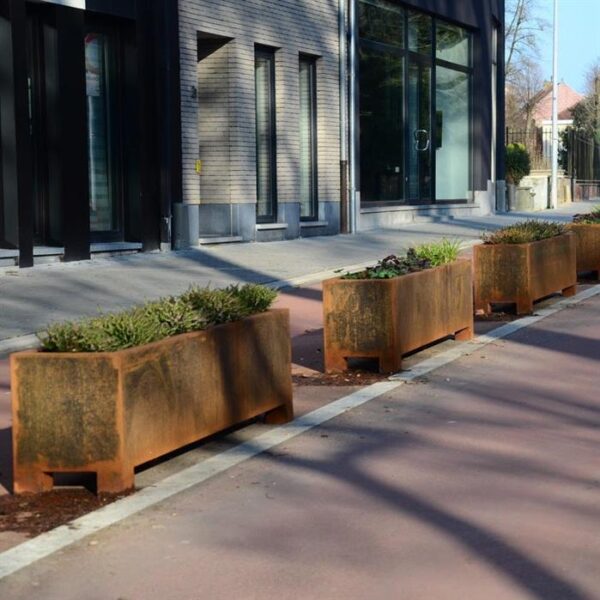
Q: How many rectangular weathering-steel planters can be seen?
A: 4